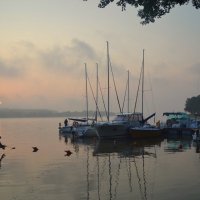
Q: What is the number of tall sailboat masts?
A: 5